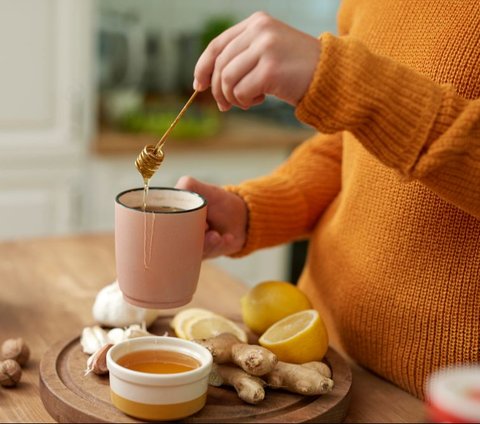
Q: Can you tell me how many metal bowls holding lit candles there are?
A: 0